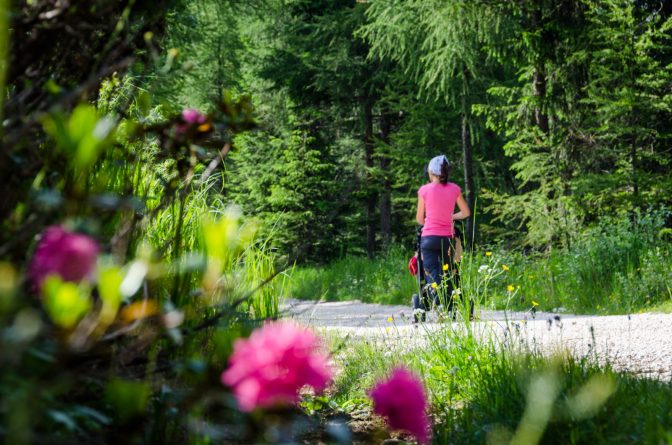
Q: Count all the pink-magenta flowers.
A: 4